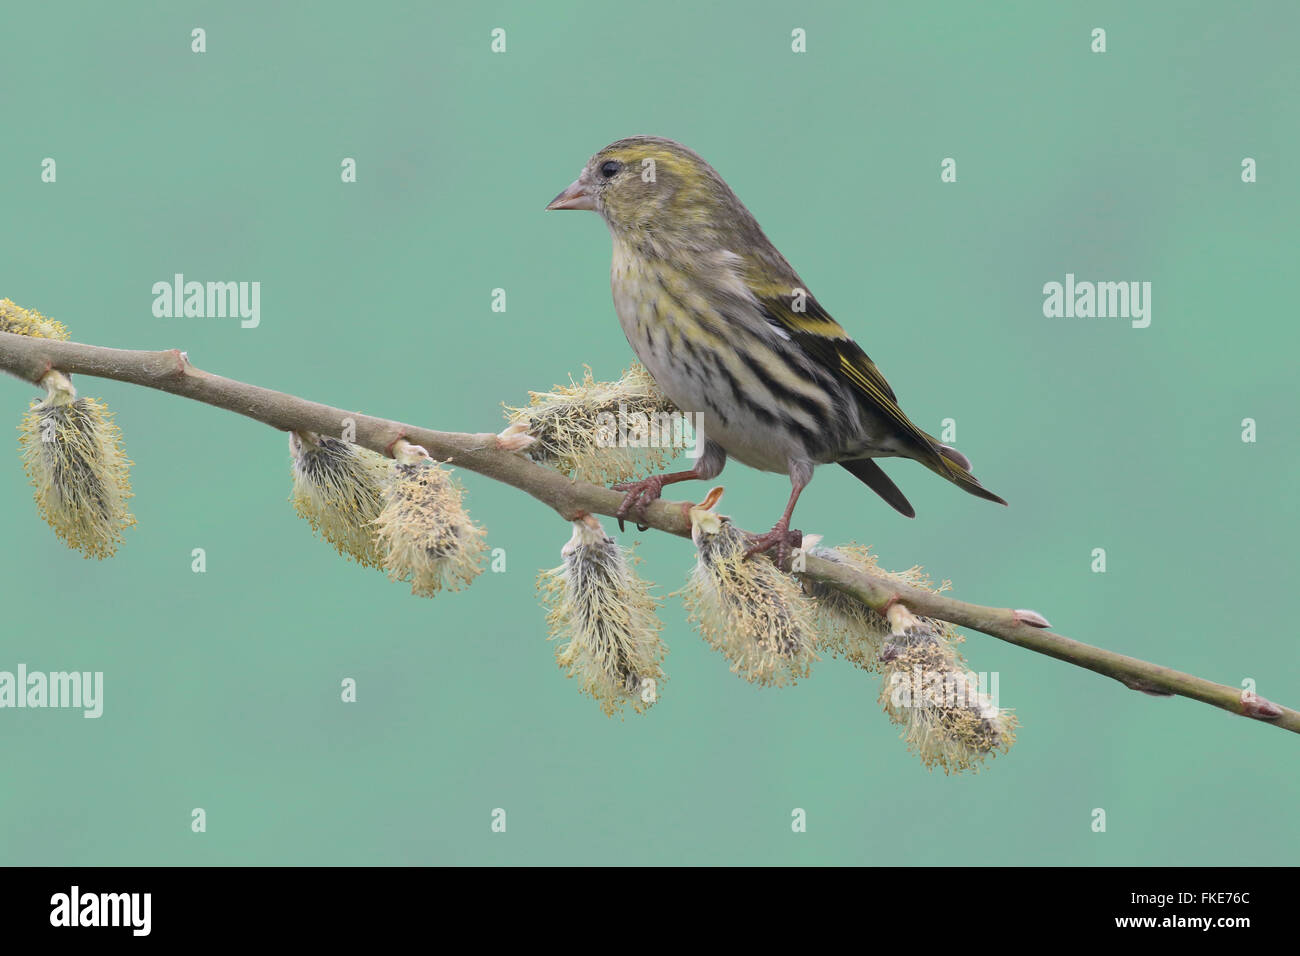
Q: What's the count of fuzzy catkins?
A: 9